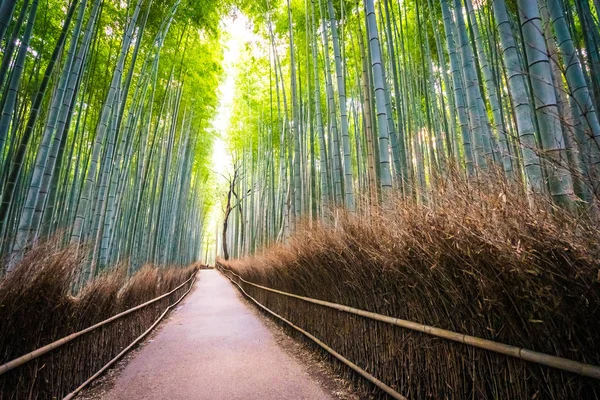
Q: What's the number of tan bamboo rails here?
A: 4